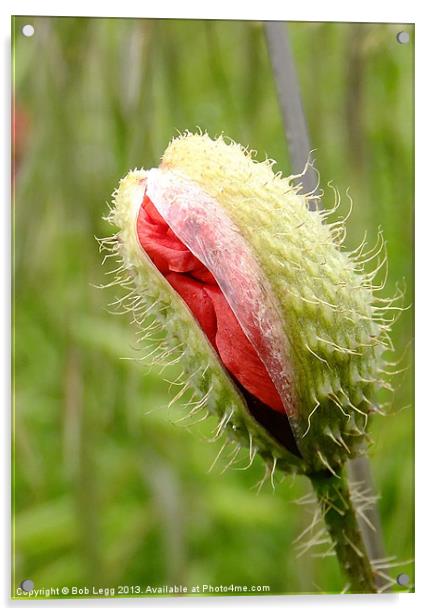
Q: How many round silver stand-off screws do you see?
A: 4